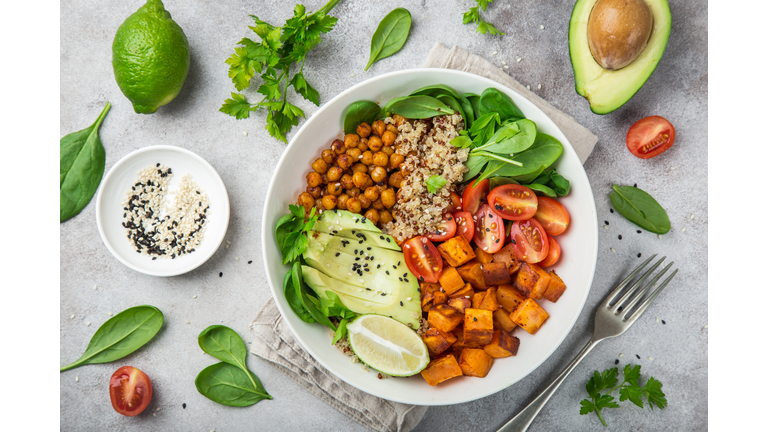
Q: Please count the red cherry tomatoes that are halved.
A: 12